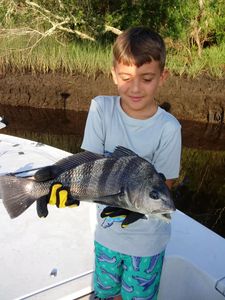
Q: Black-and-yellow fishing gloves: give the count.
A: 2